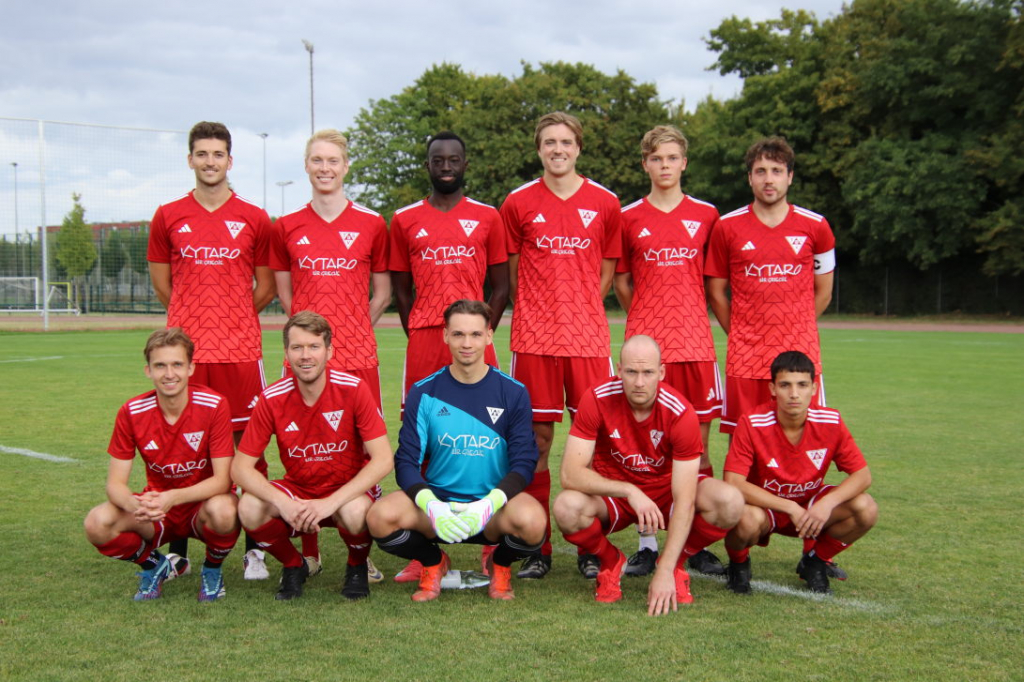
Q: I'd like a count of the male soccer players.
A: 11